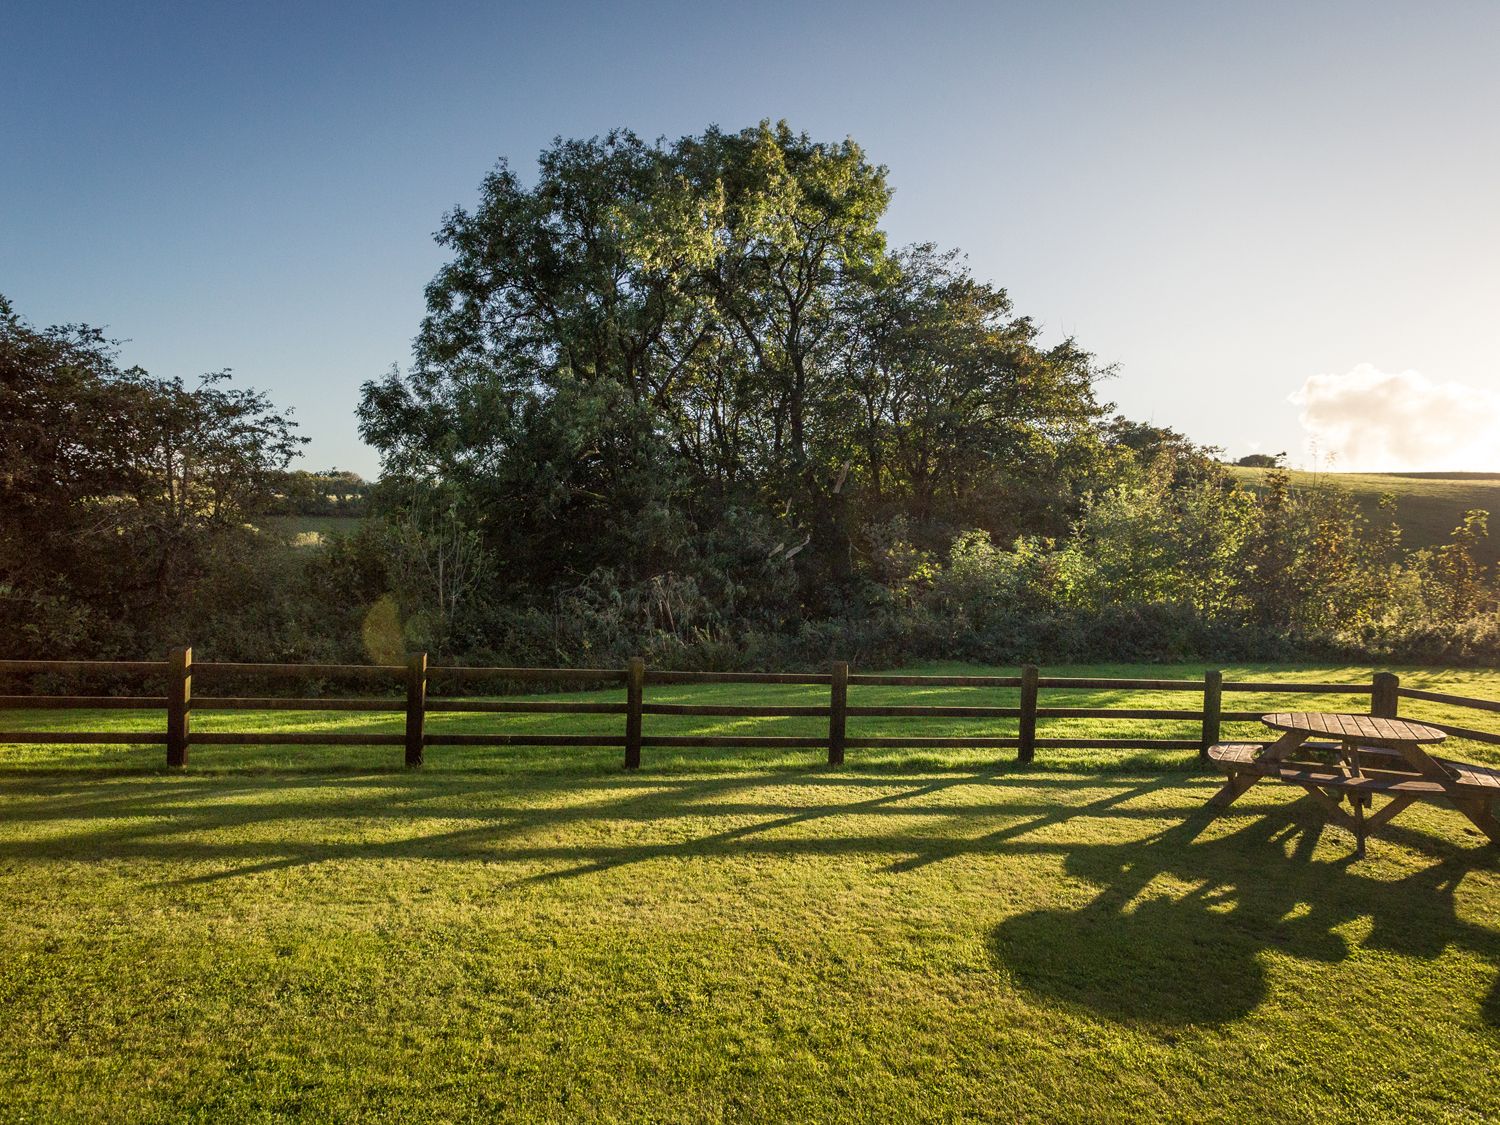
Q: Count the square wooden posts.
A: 7